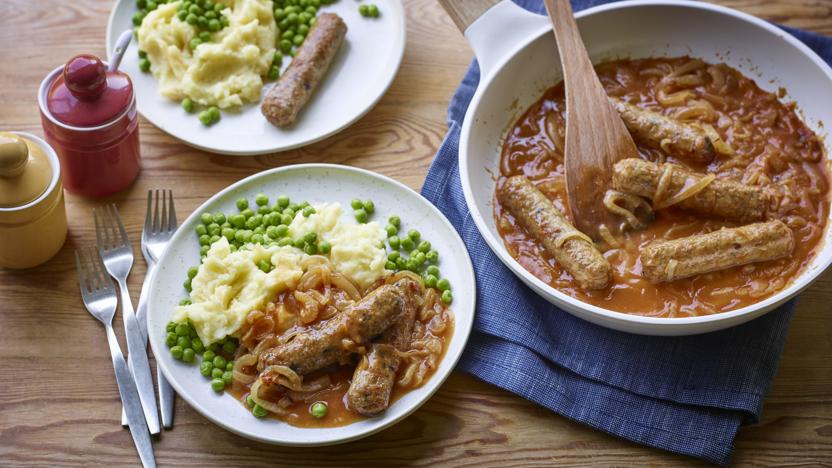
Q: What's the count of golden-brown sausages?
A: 7